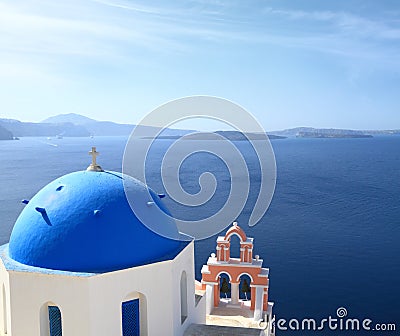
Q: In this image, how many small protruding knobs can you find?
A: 6